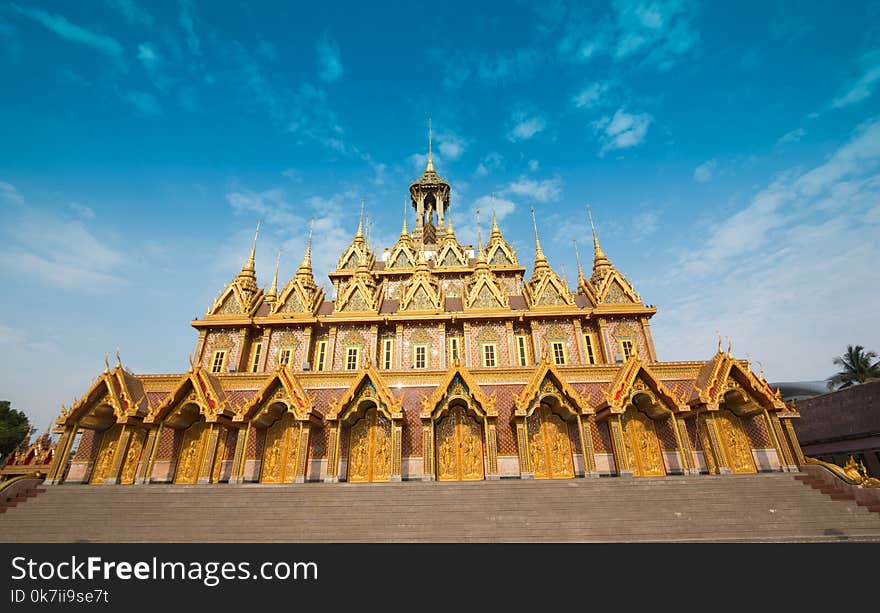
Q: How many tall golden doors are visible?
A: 8